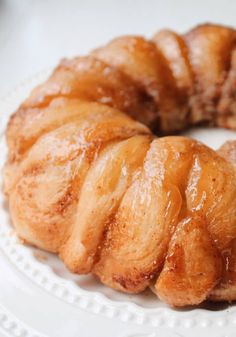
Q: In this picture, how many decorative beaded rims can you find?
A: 2